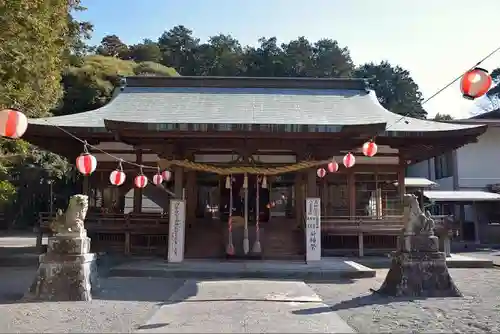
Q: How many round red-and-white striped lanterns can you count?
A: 11